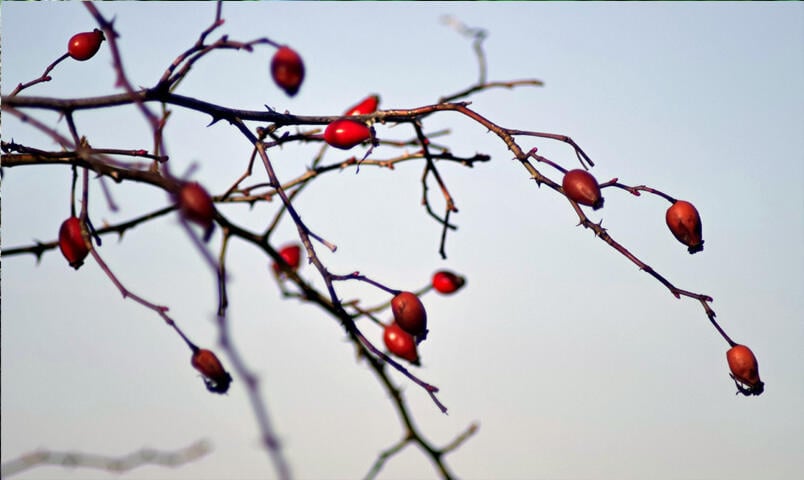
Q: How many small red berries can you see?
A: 14